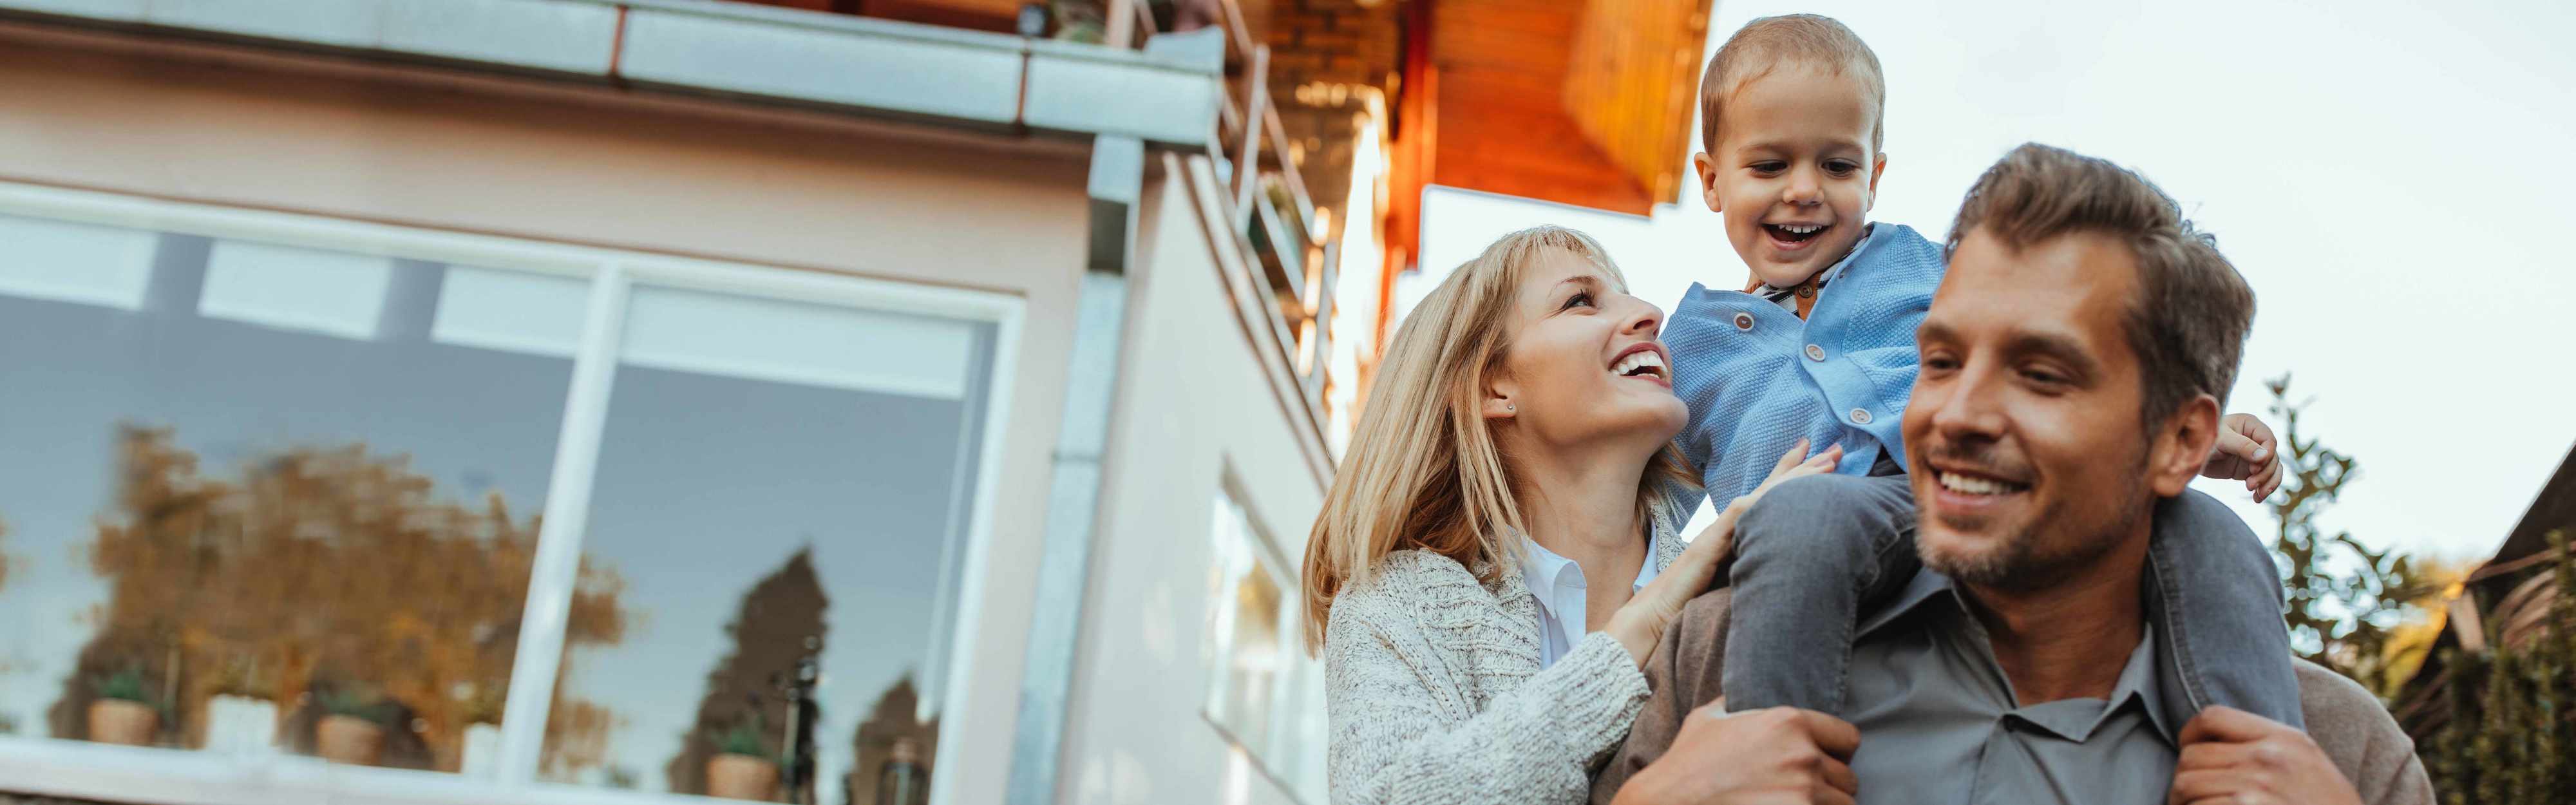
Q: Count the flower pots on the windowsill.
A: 5